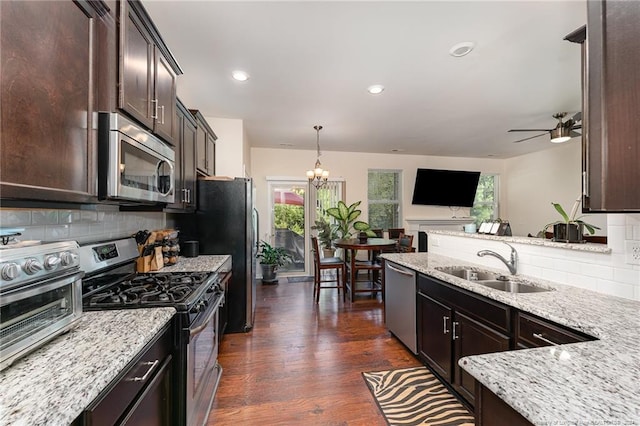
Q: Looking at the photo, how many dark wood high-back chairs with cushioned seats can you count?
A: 4